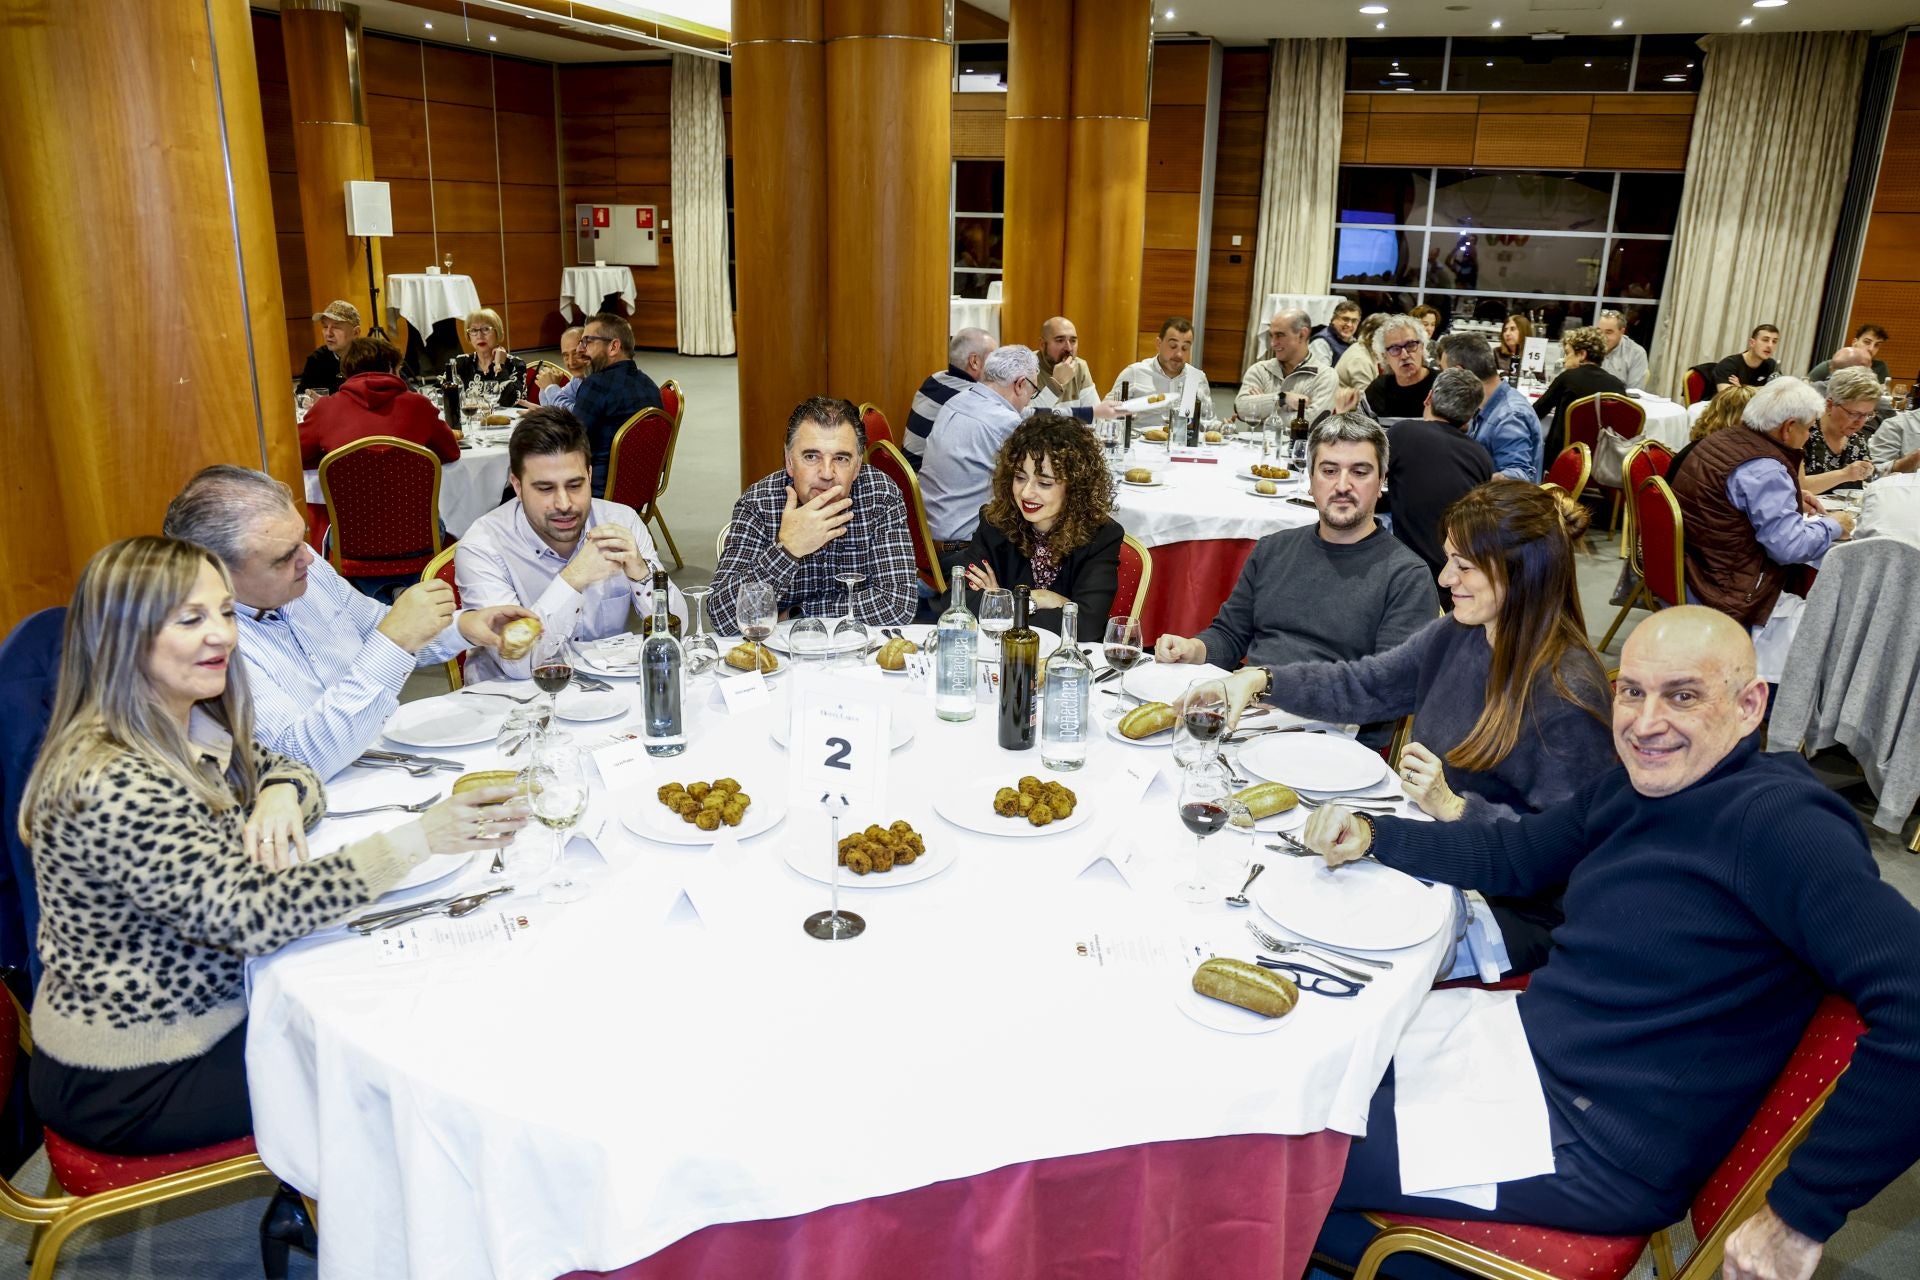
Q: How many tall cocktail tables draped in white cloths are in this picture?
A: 4